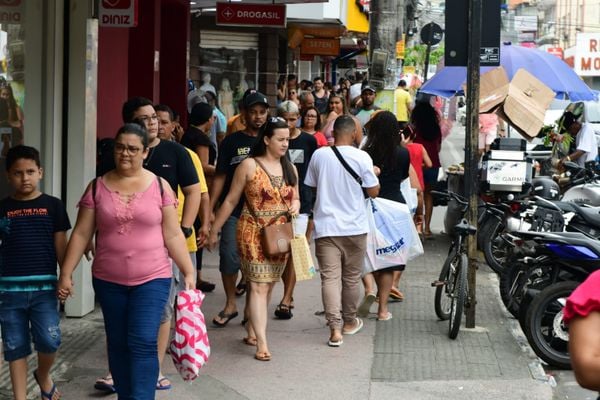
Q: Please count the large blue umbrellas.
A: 1